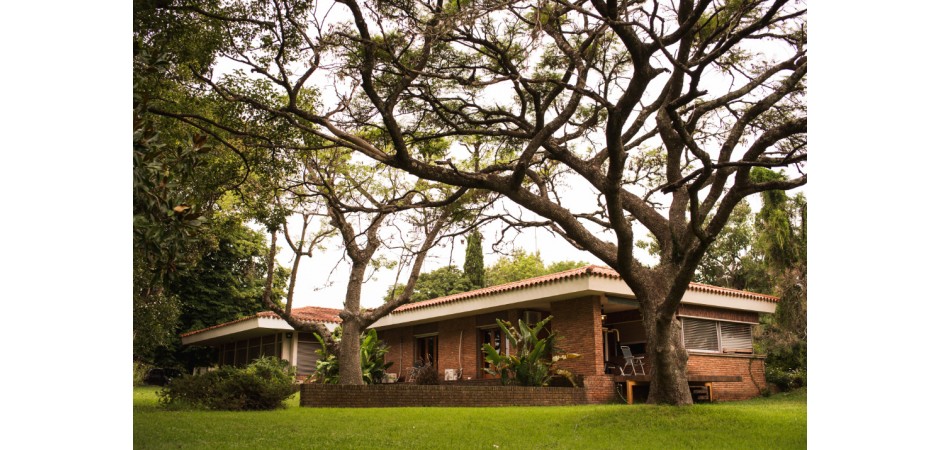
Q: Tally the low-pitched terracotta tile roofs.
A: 2